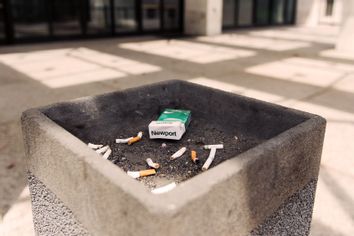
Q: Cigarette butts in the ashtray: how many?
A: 12